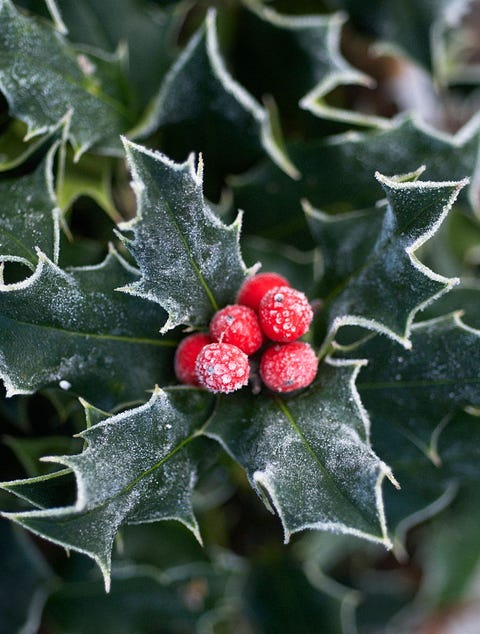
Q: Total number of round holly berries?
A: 6